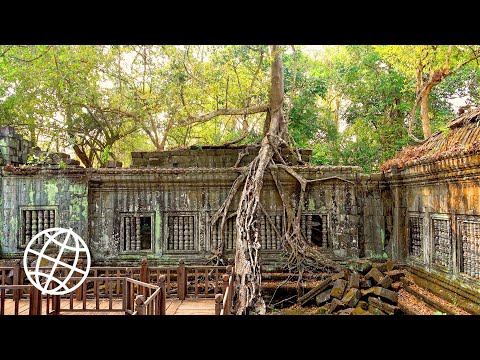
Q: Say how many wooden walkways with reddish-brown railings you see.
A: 1